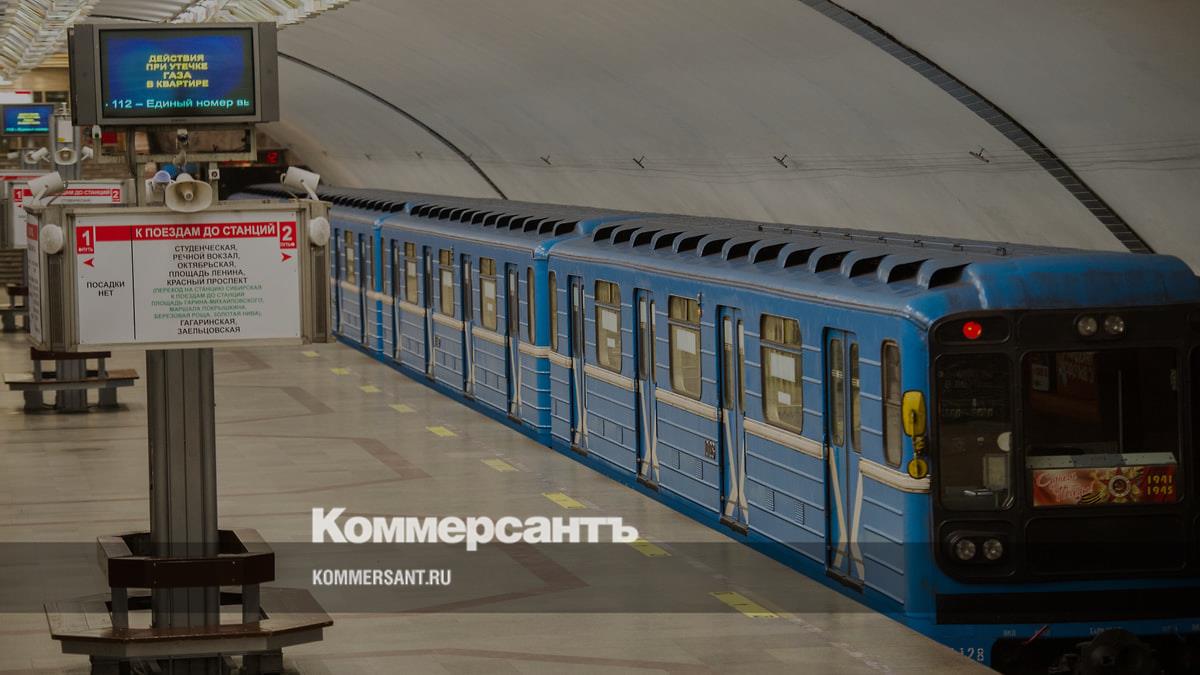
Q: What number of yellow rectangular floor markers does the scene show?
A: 9